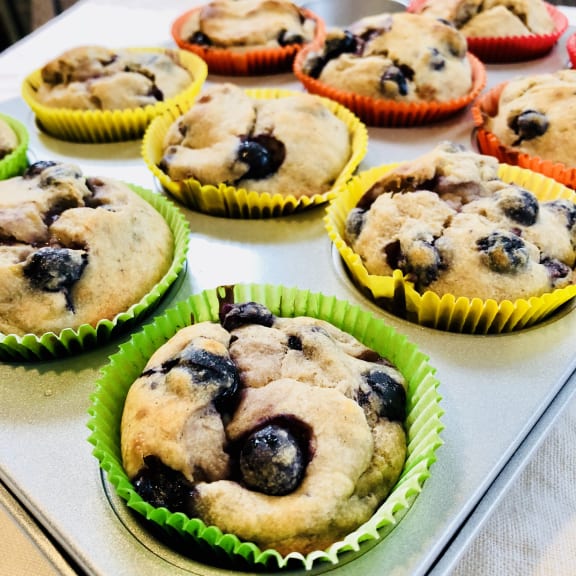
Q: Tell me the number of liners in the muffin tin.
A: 11